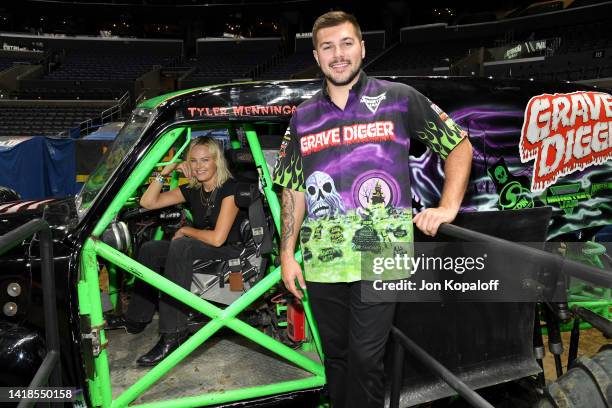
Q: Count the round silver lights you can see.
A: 2